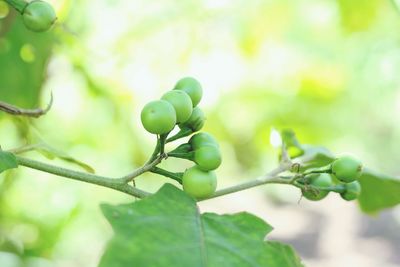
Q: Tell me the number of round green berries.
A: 11